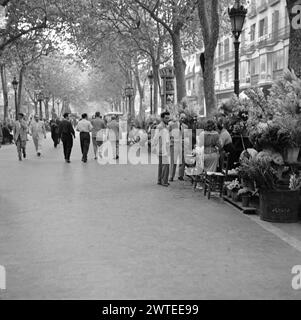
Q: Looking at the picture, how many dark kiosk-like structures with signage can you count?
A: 1